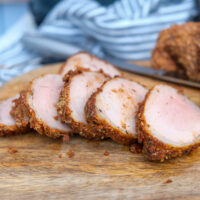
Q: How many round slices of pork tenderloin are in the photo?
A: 6